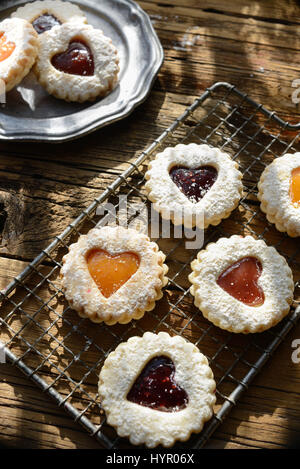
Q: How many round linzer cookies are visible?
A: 8